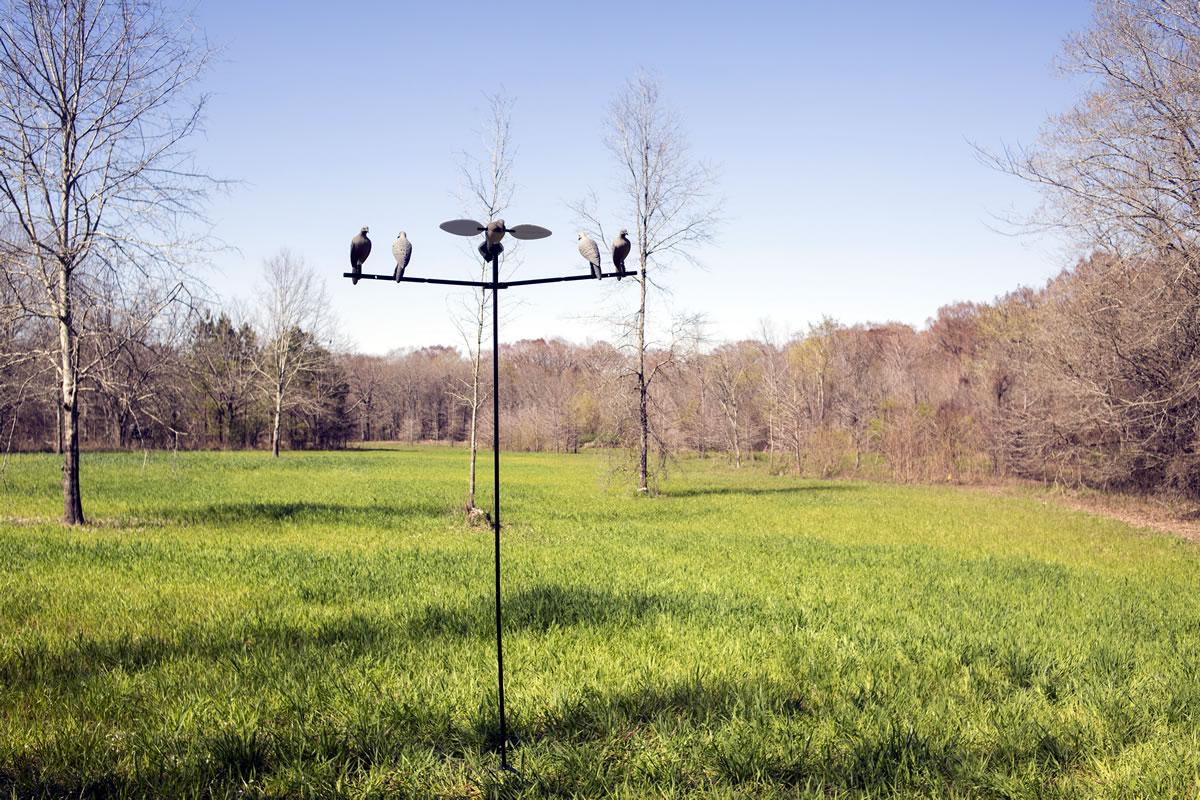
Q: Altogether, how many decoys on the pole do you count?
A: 5